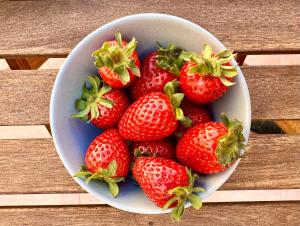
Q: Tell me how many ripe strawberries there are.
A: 10